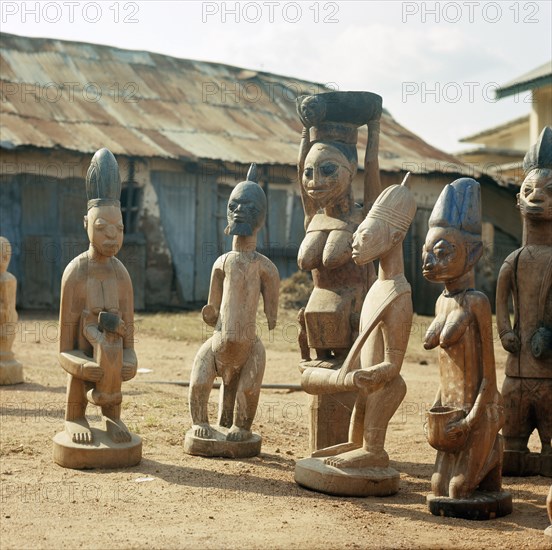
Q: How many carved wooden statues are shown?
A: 7